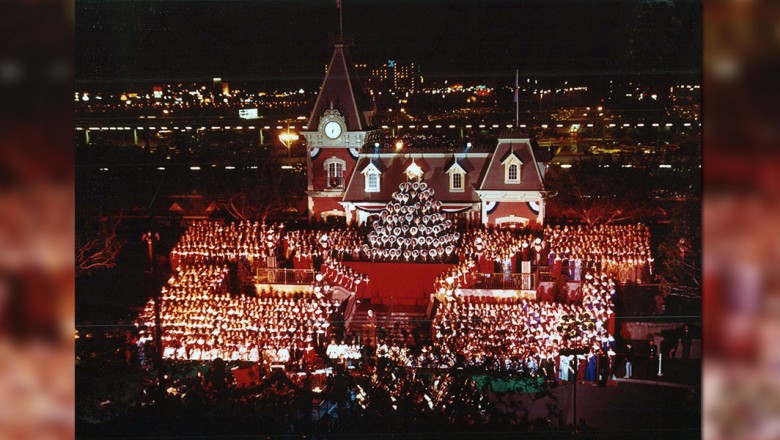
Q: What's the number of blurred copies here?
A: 2